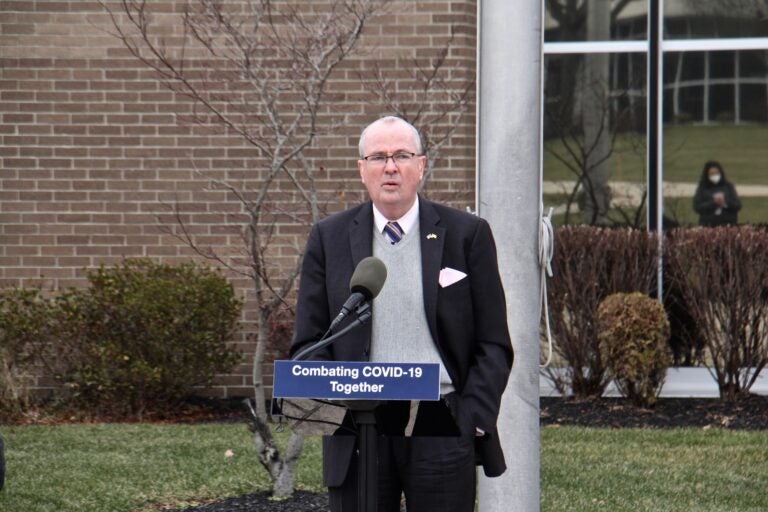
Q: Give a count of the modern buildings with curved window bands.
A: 1